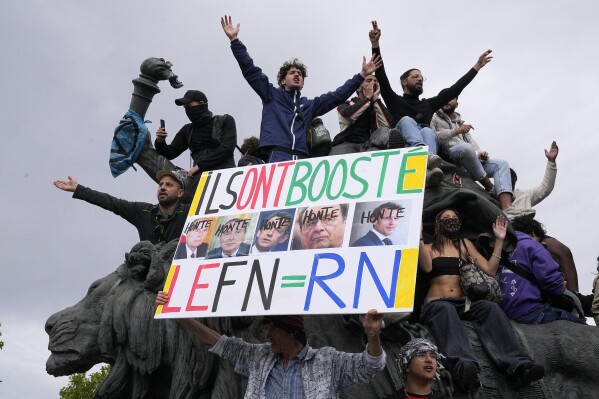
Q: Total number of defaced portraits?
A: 5